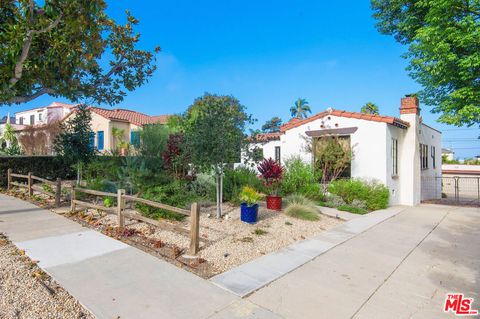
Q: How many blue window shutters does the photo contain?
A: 3